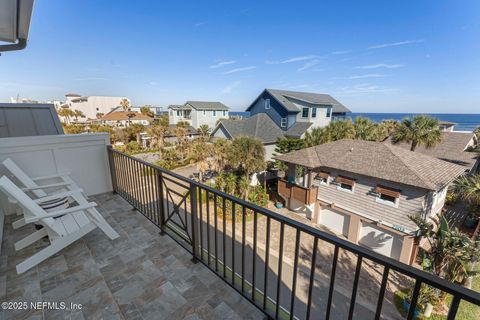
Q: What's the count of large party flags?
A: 0